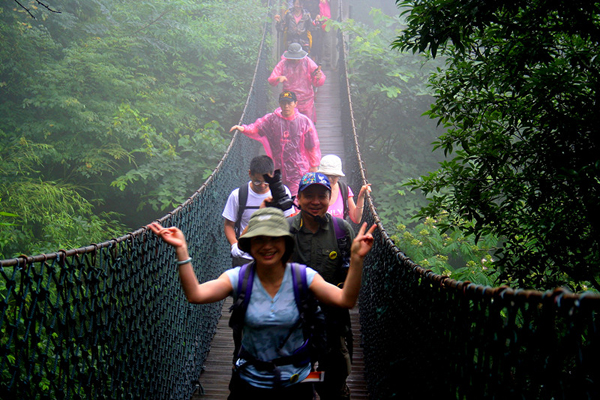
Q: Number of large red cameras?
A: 0